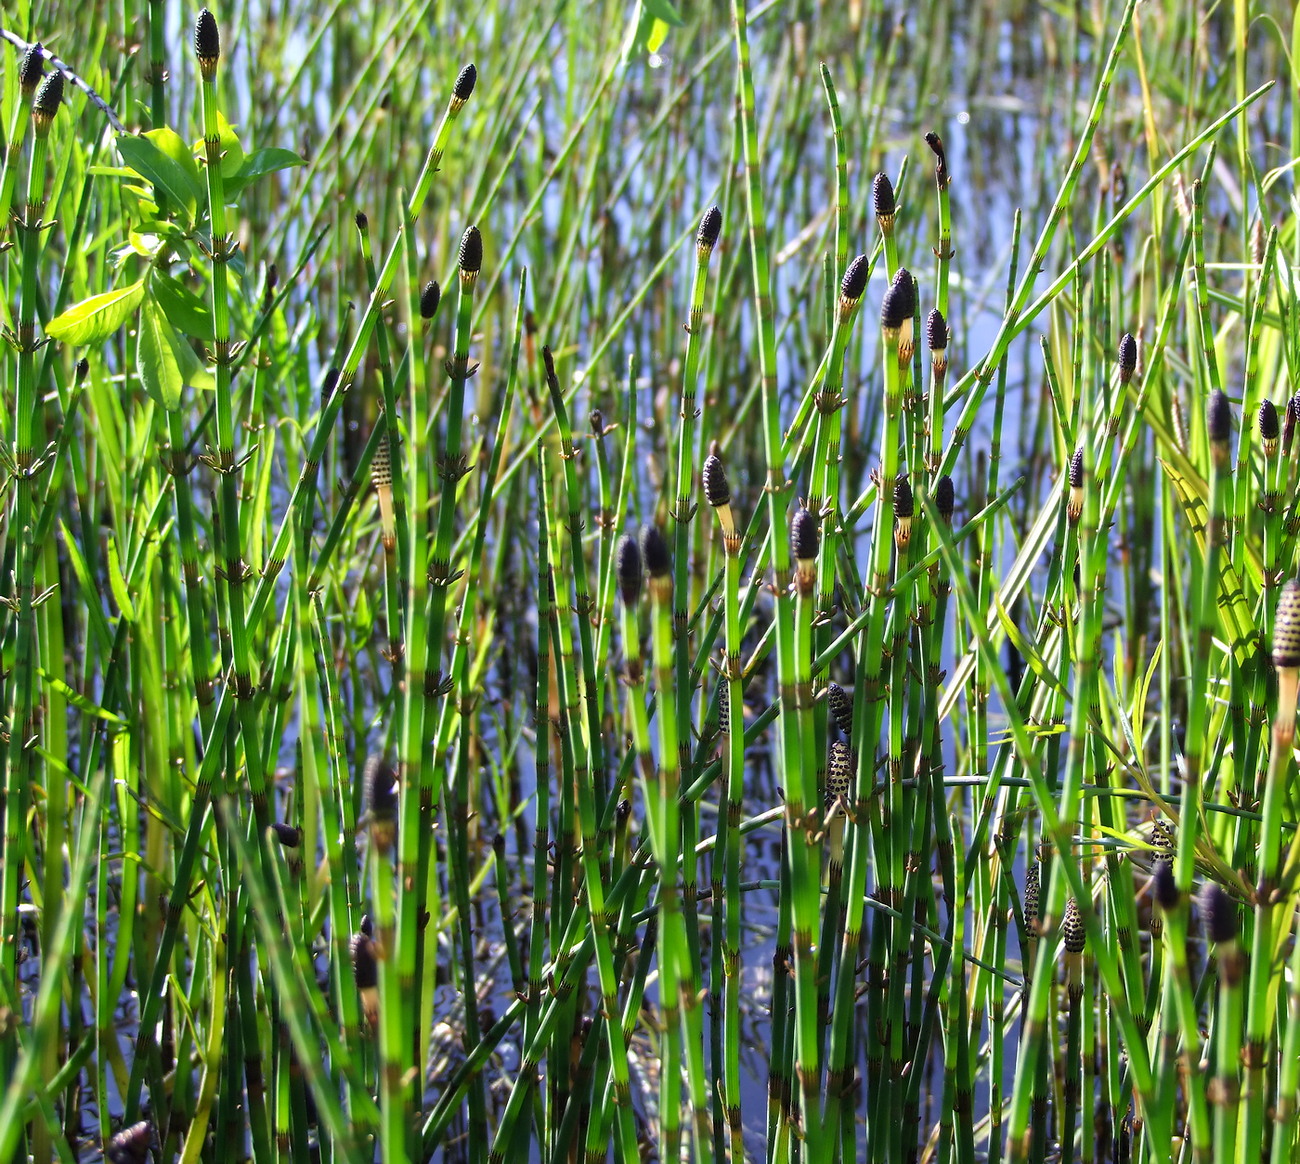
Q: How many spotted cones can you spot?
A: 8